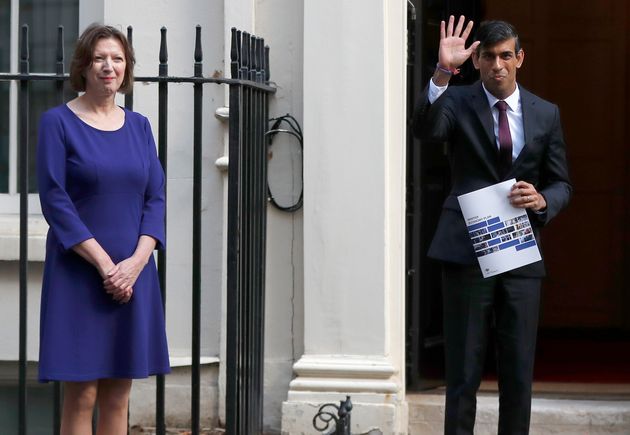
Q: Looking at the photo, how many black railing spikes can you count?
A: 13